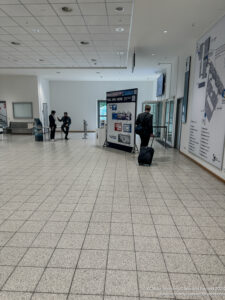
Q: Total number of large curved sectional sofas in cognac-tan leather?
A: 0